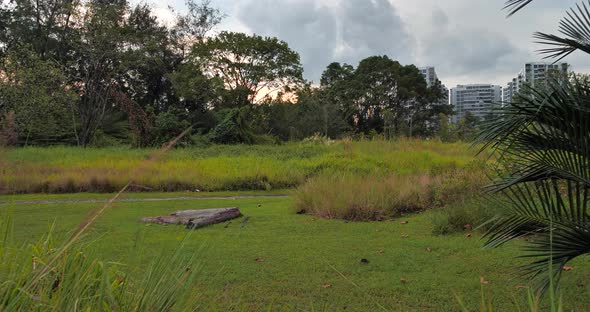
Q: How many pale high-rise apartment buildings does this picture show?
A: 3